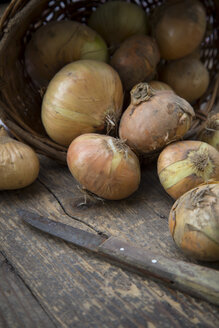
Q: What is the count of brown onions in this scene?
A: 13